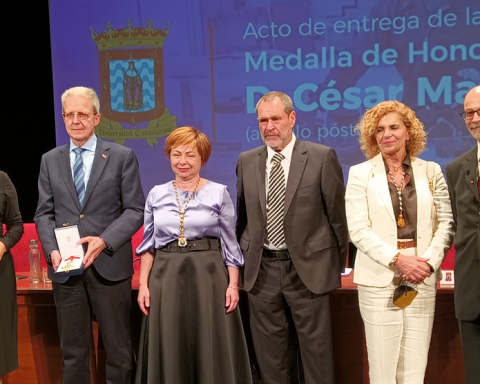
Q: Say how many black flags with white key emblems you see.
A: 0